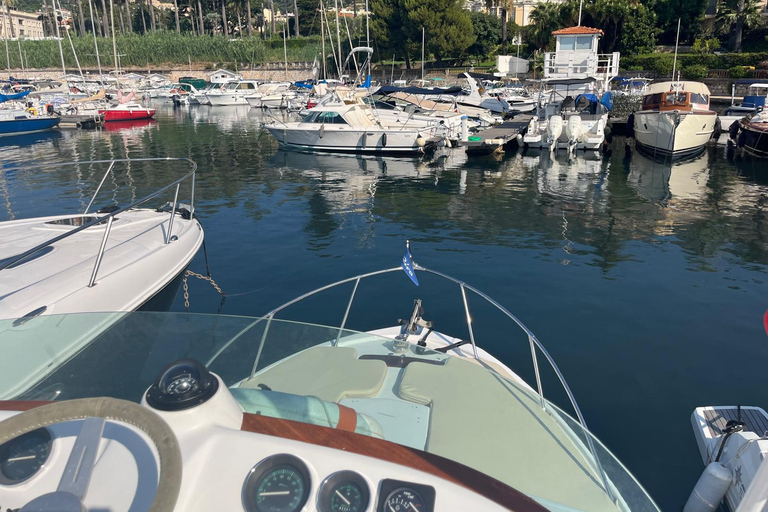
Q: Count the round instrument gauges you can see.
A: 4